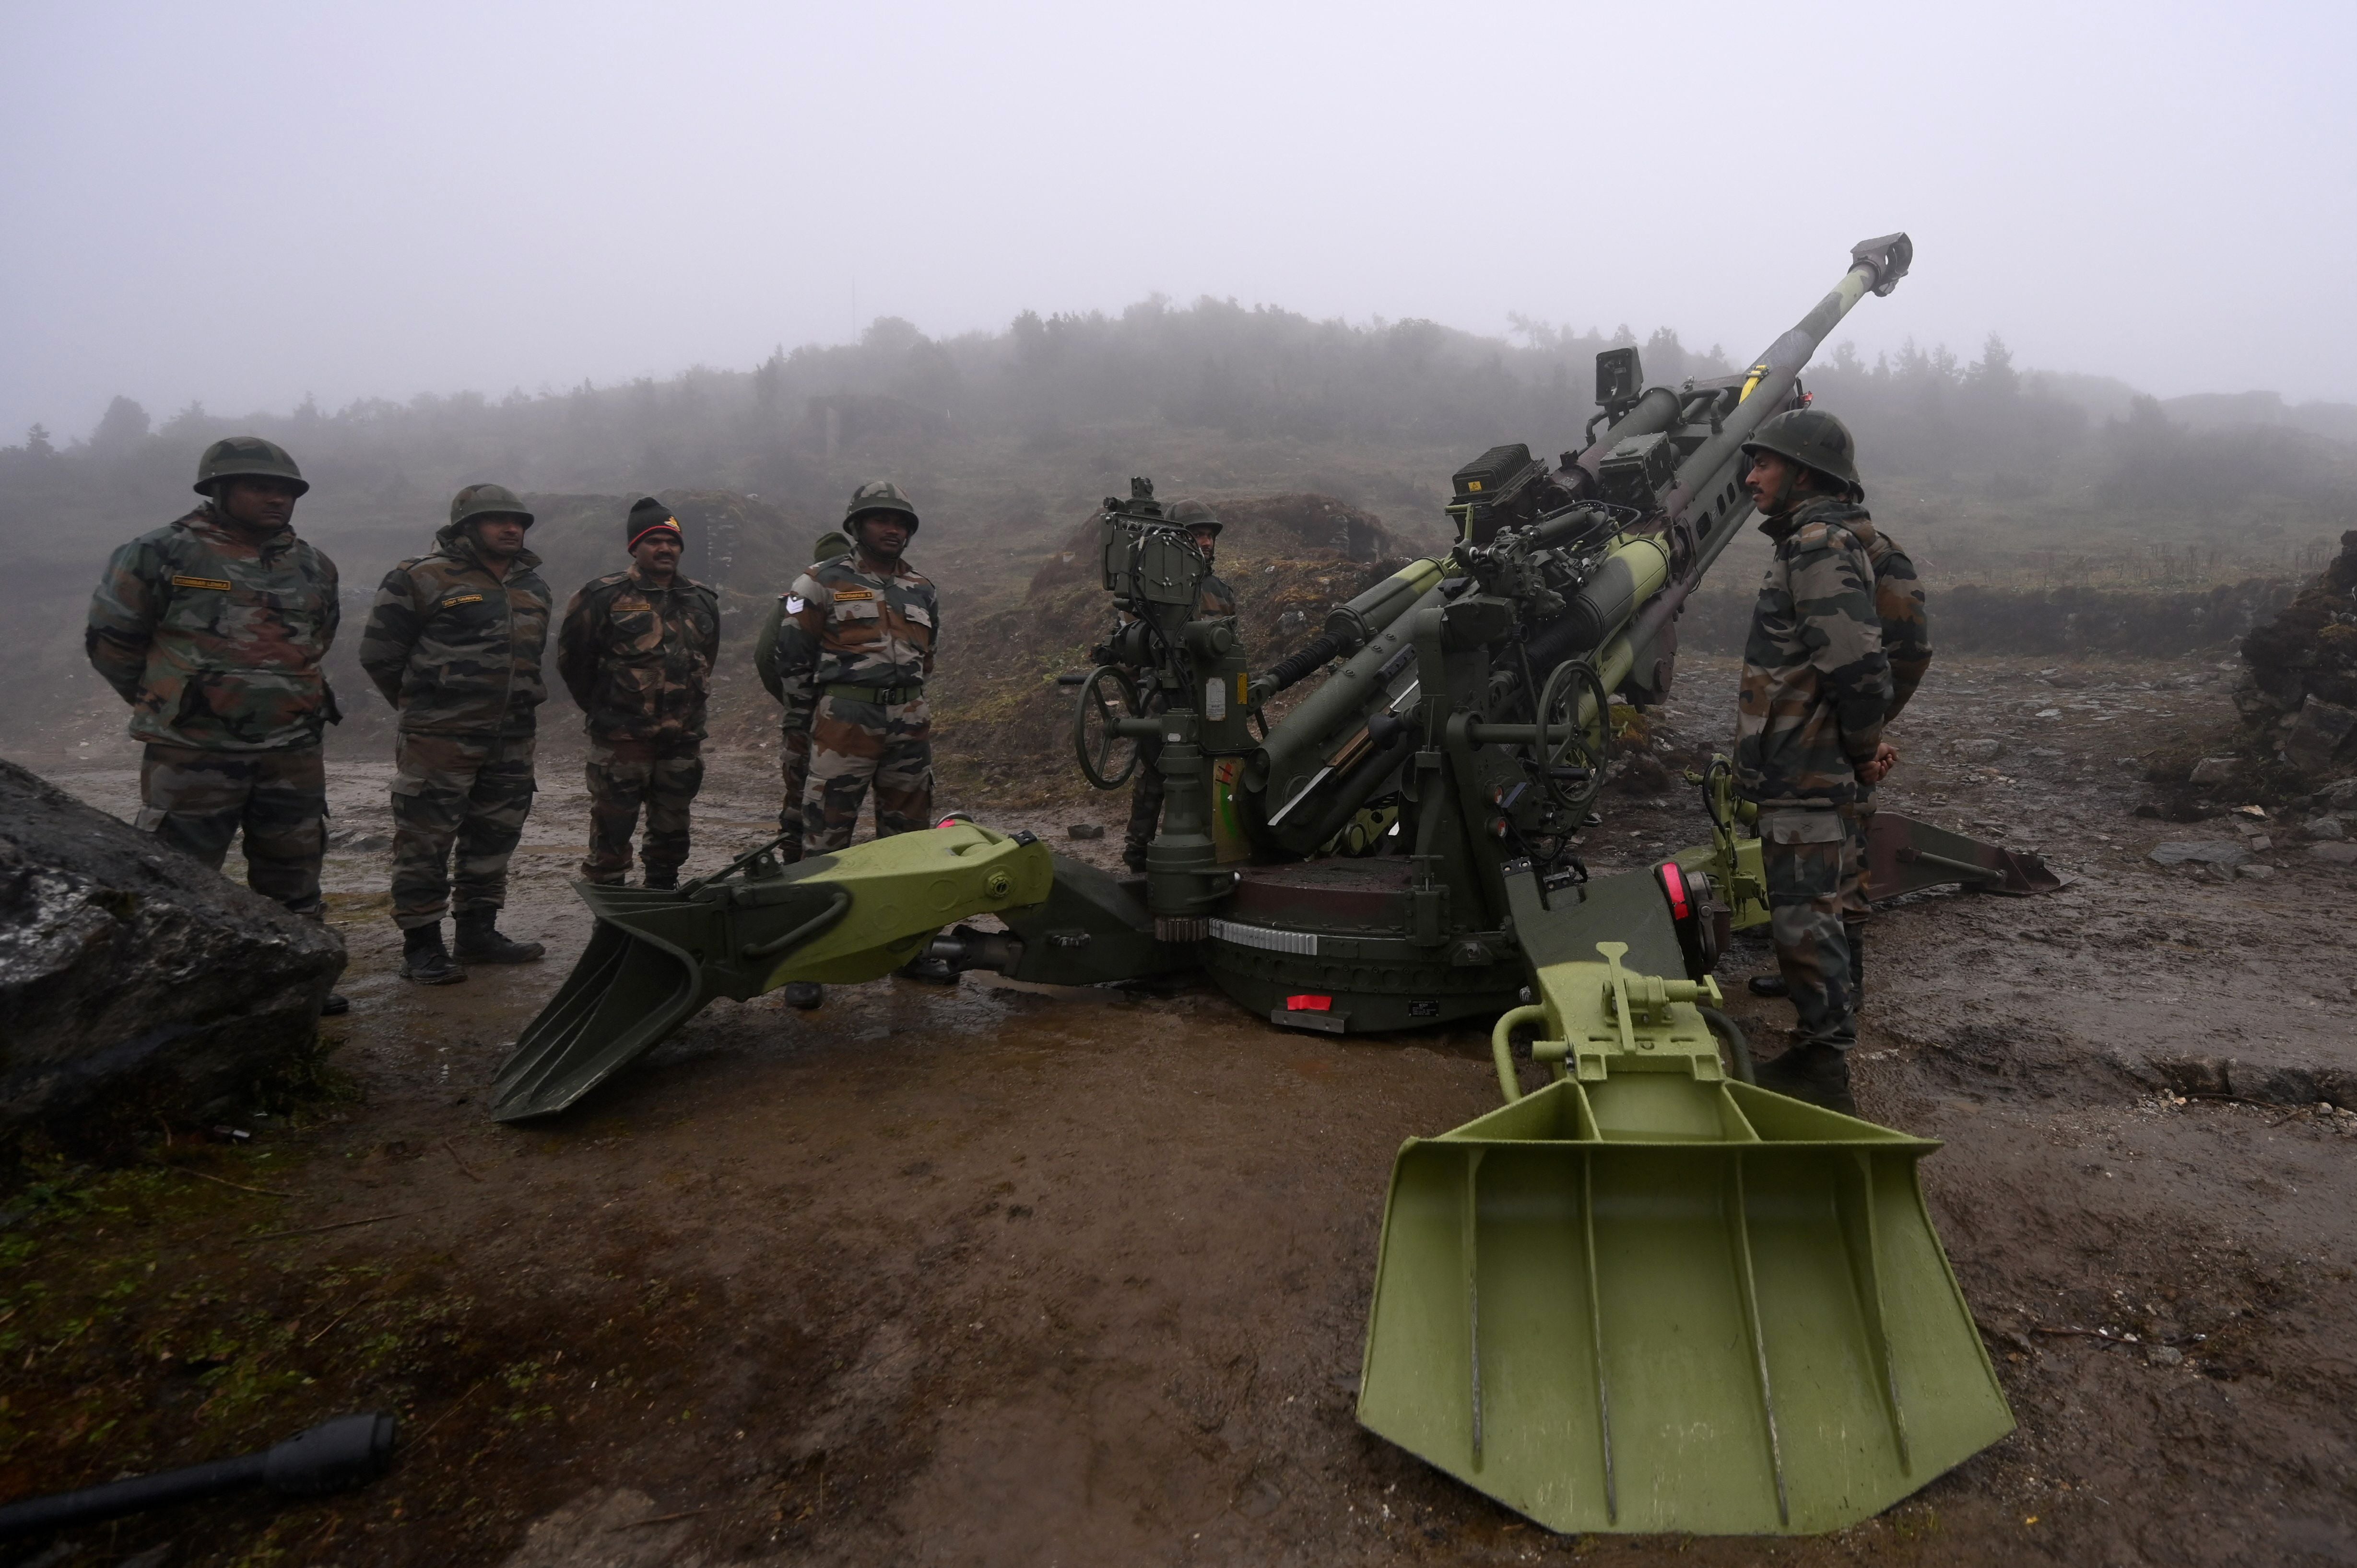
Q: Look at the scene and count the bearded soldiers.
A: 0